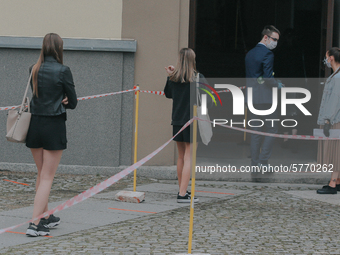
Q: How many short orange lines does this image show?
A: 4